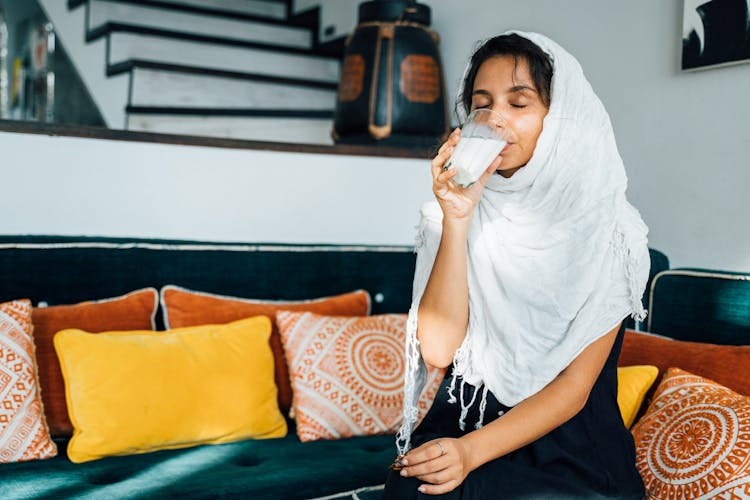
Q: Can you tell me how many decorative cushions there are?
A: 8